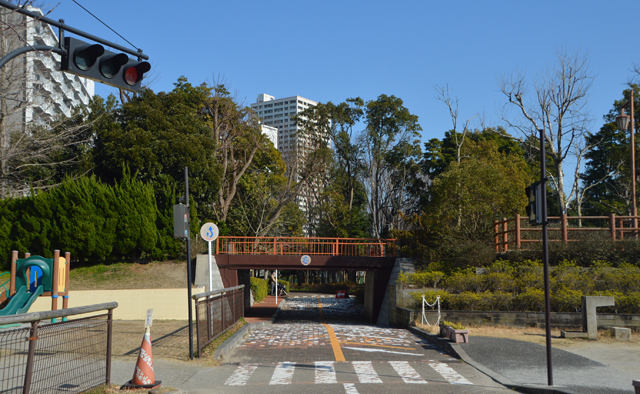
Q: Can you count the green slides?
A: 1